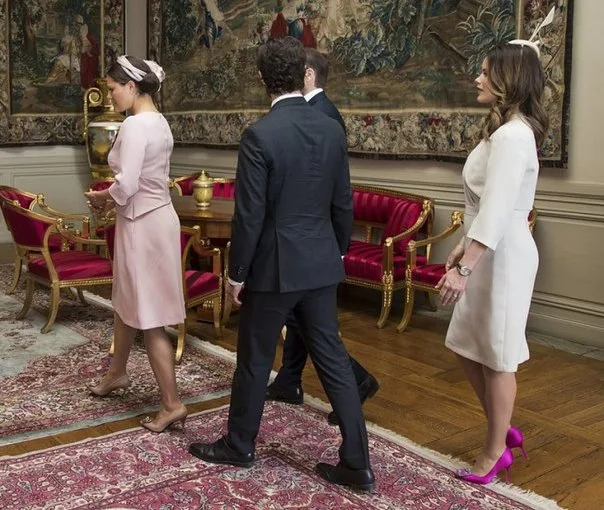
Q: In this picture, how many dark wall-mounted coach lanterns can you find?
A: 0